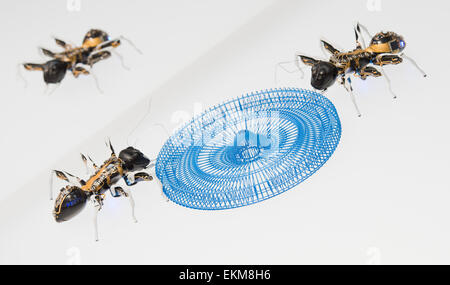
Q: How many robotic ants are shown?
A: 3